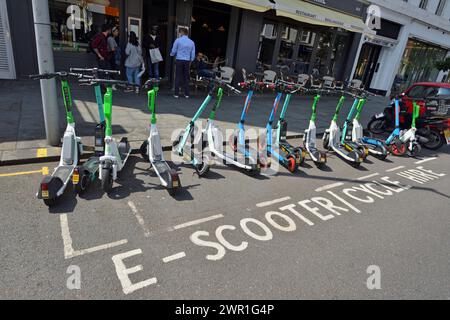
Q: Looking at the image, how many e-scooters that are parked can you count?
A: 15